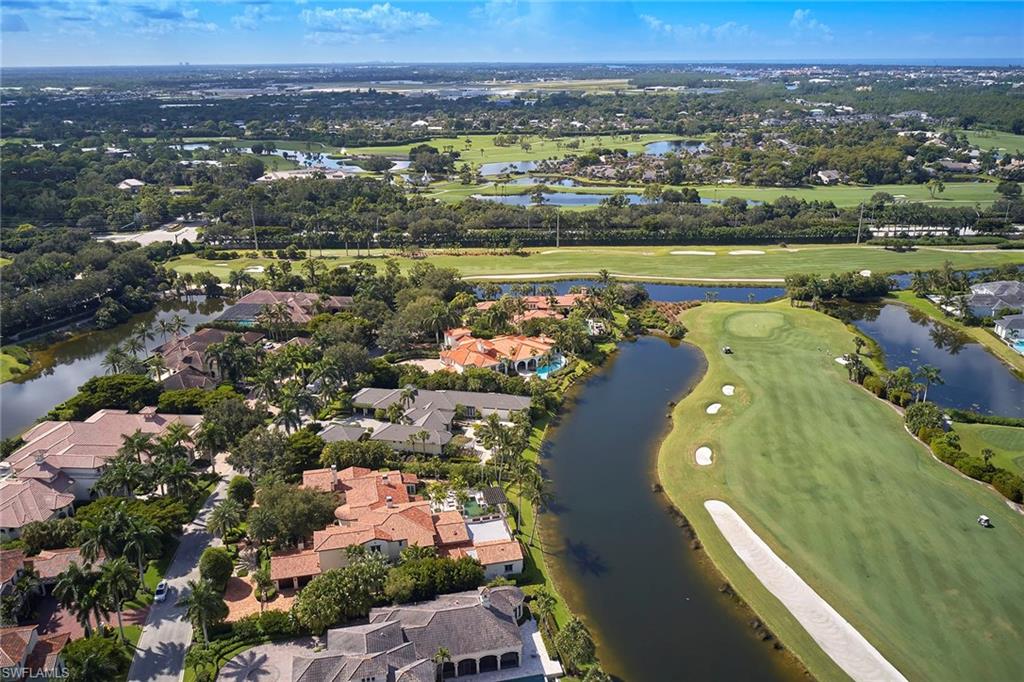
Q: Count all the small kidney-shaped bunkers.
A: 3